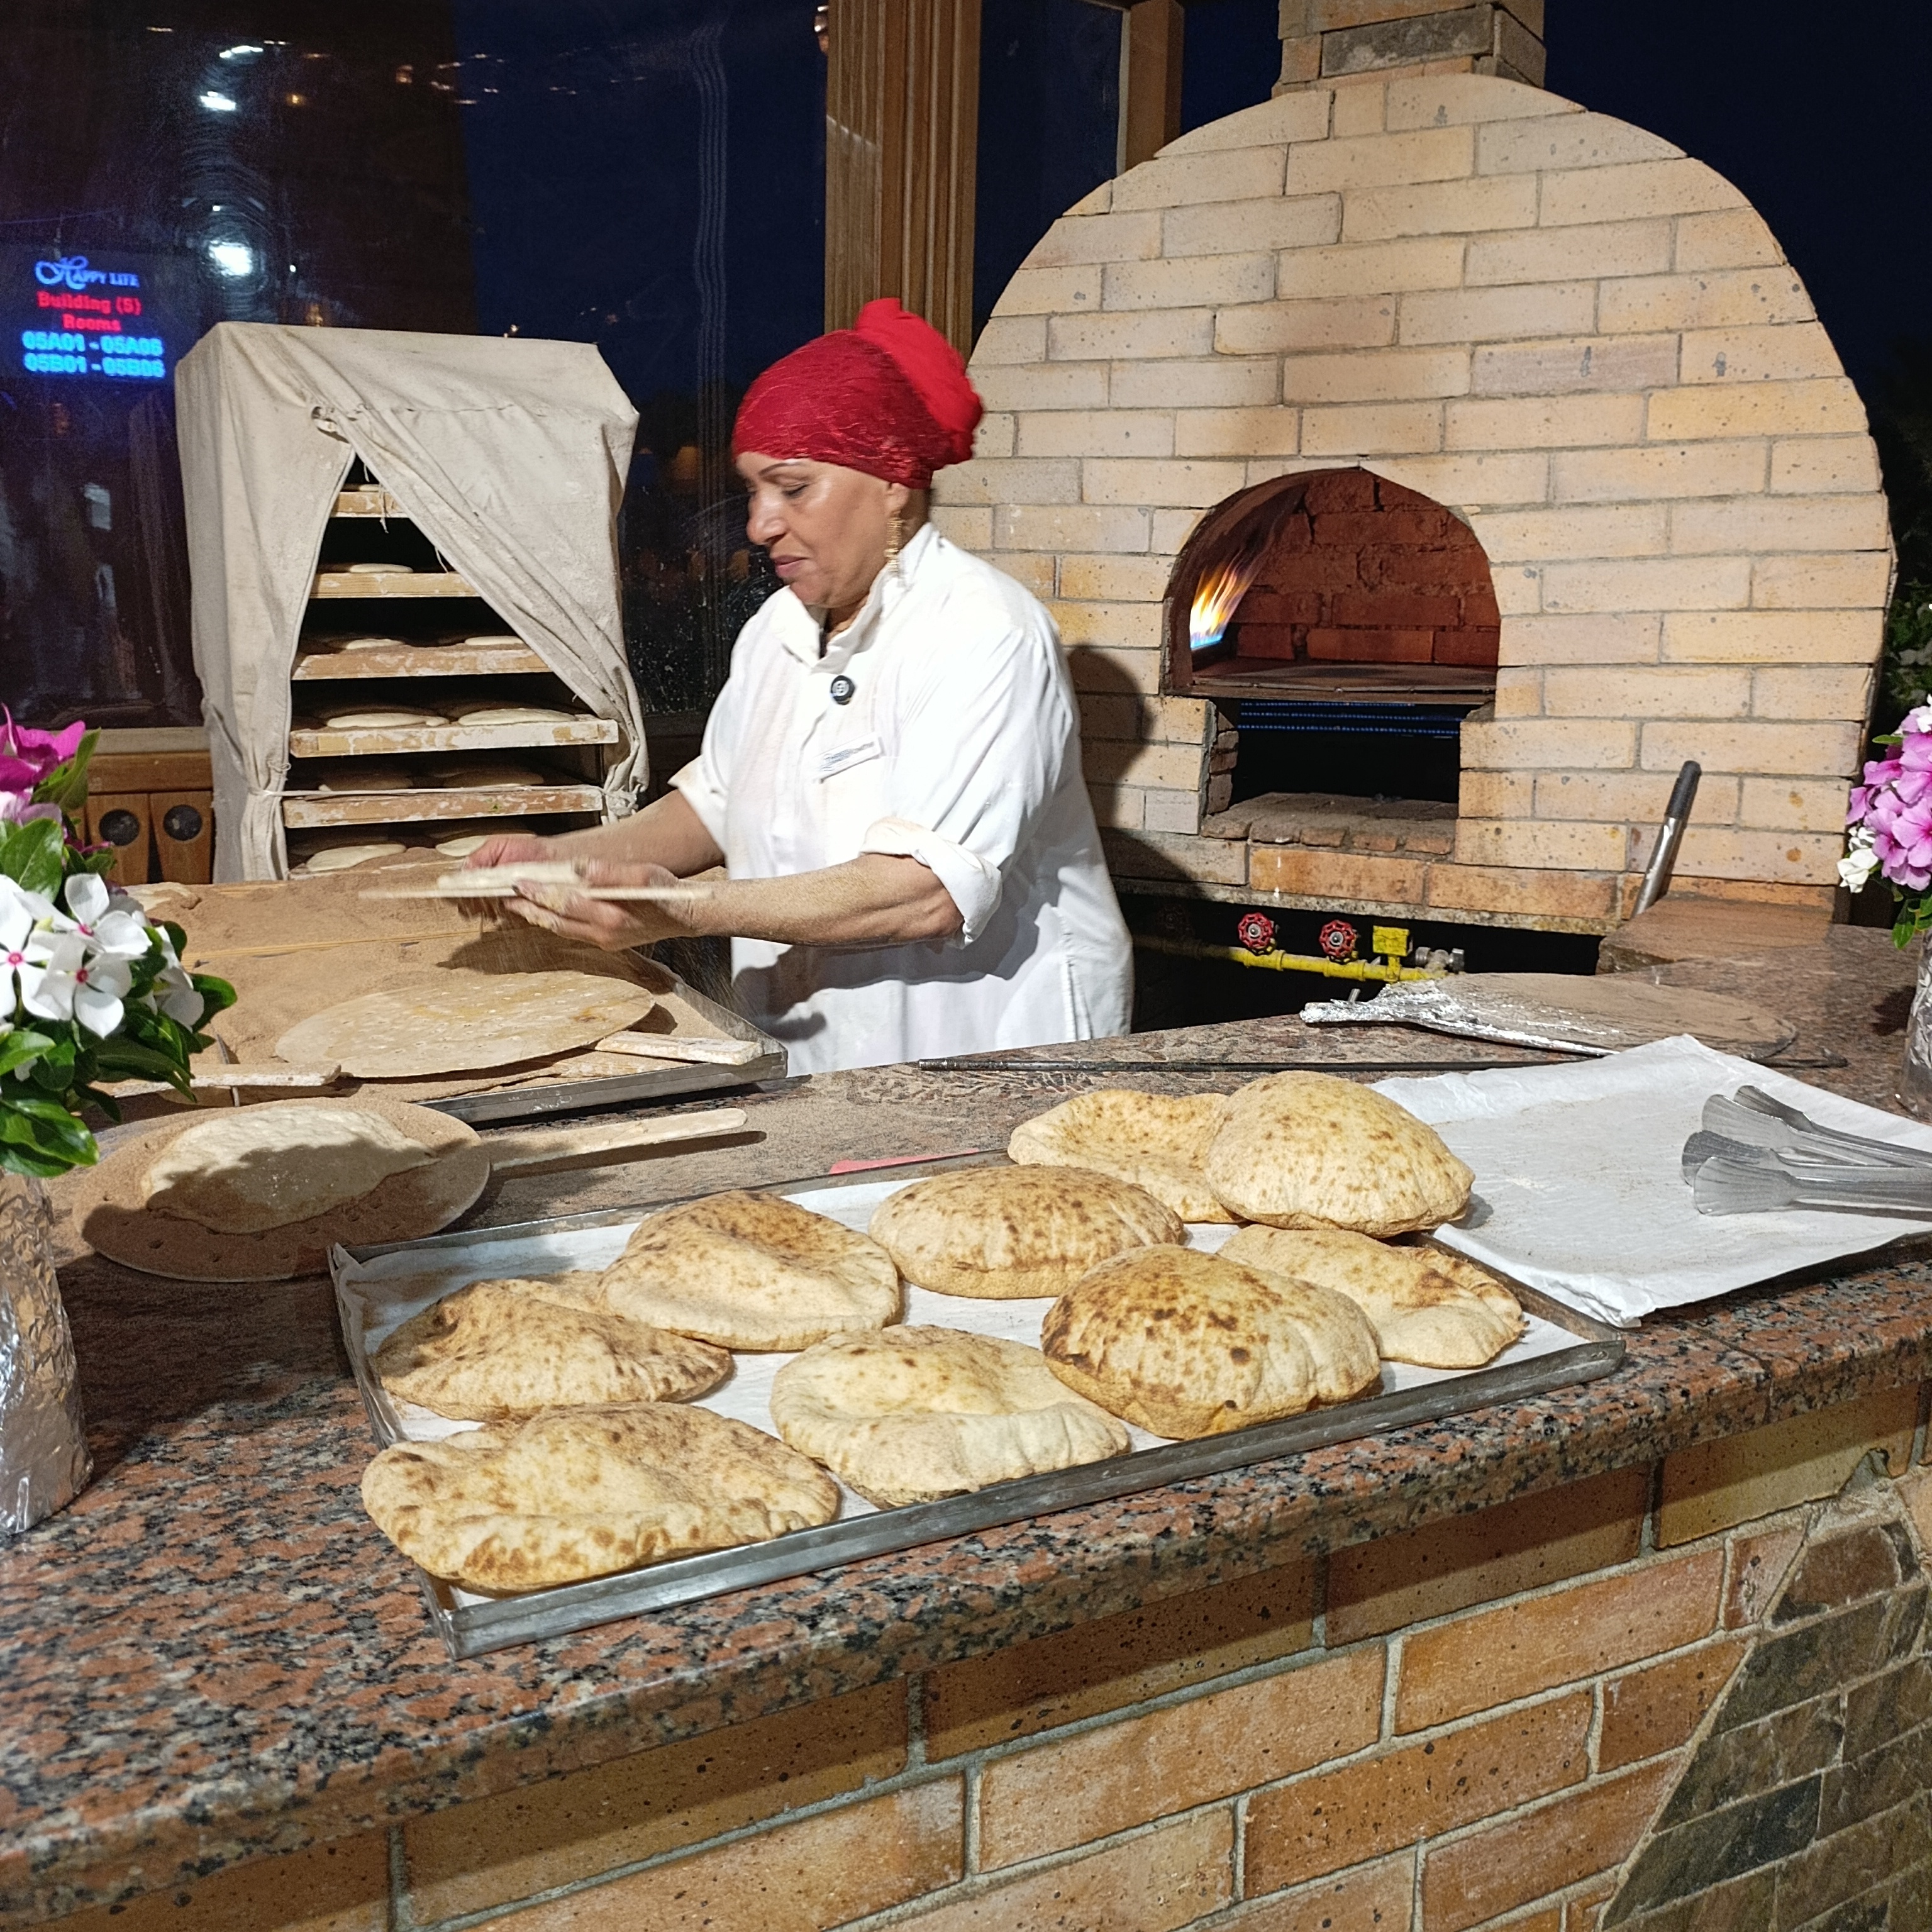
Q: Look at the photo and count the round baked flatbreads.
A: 9